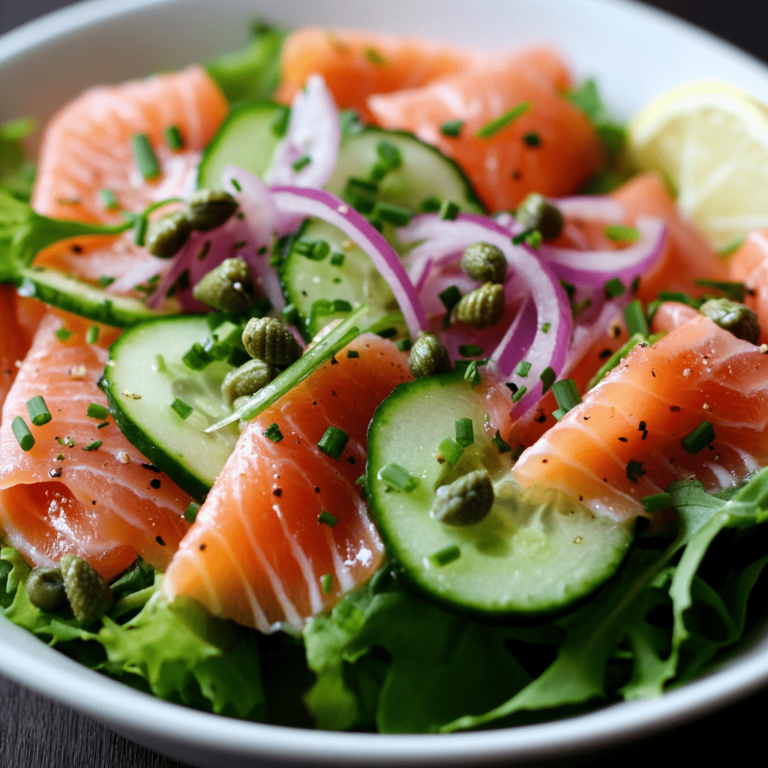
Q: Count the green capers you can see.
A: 13